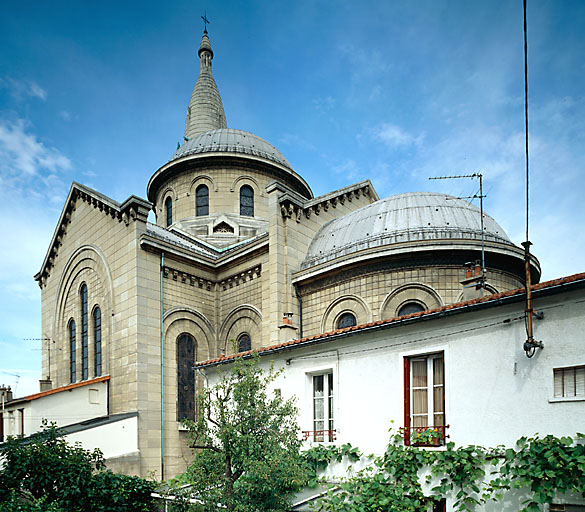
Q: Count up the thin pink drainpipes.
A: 0